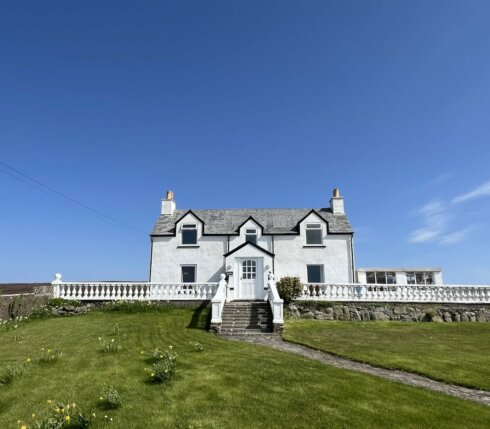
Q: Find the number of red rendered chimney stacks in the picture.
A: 0